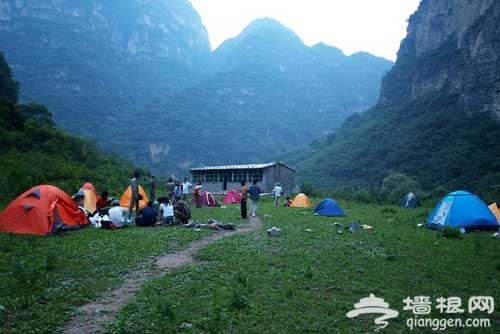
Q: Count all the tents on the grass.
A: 10